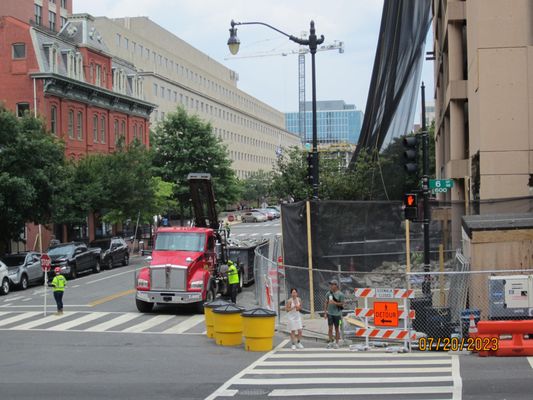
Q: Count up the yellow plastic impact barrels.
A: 3